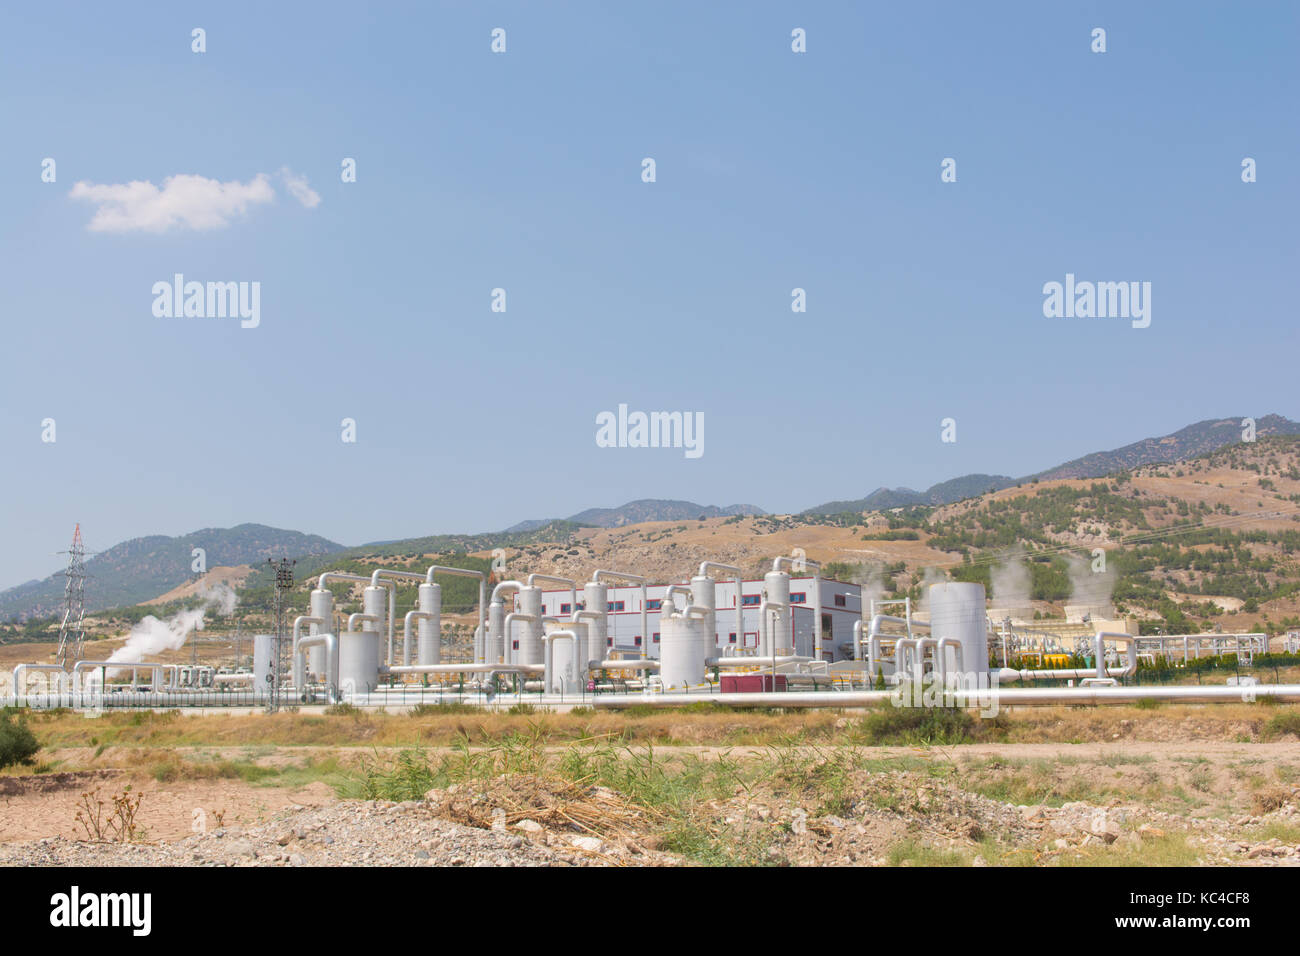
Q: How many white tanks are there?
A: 12